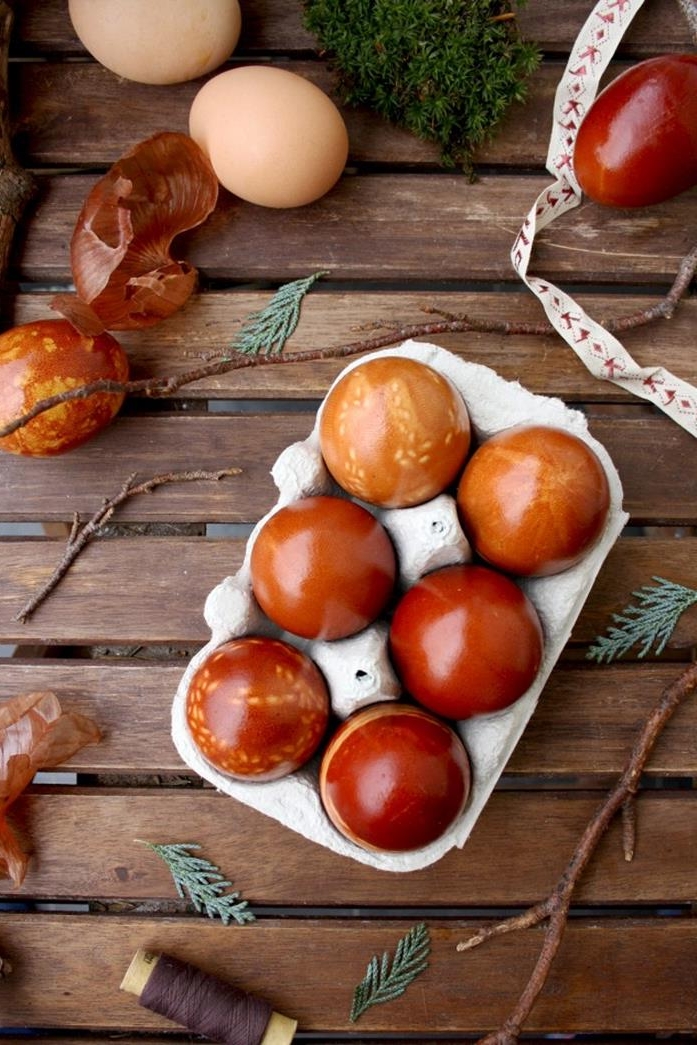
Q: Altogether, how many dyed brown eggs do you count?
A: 8